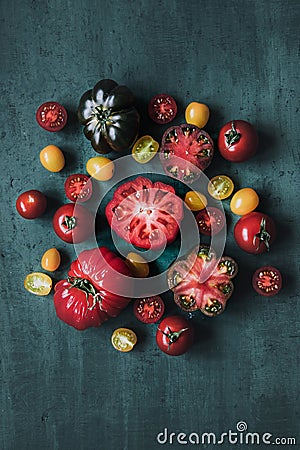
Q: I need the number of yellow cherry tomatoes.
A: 11